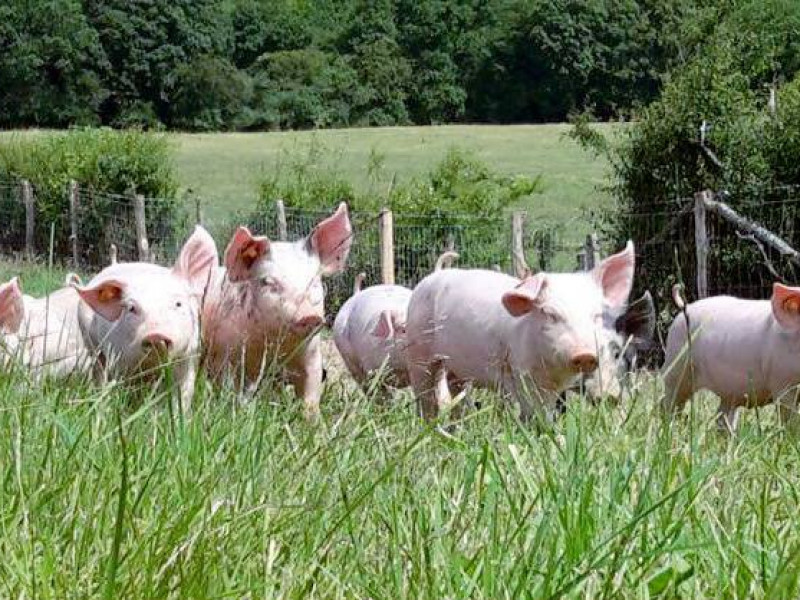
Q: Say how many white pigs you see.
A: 6